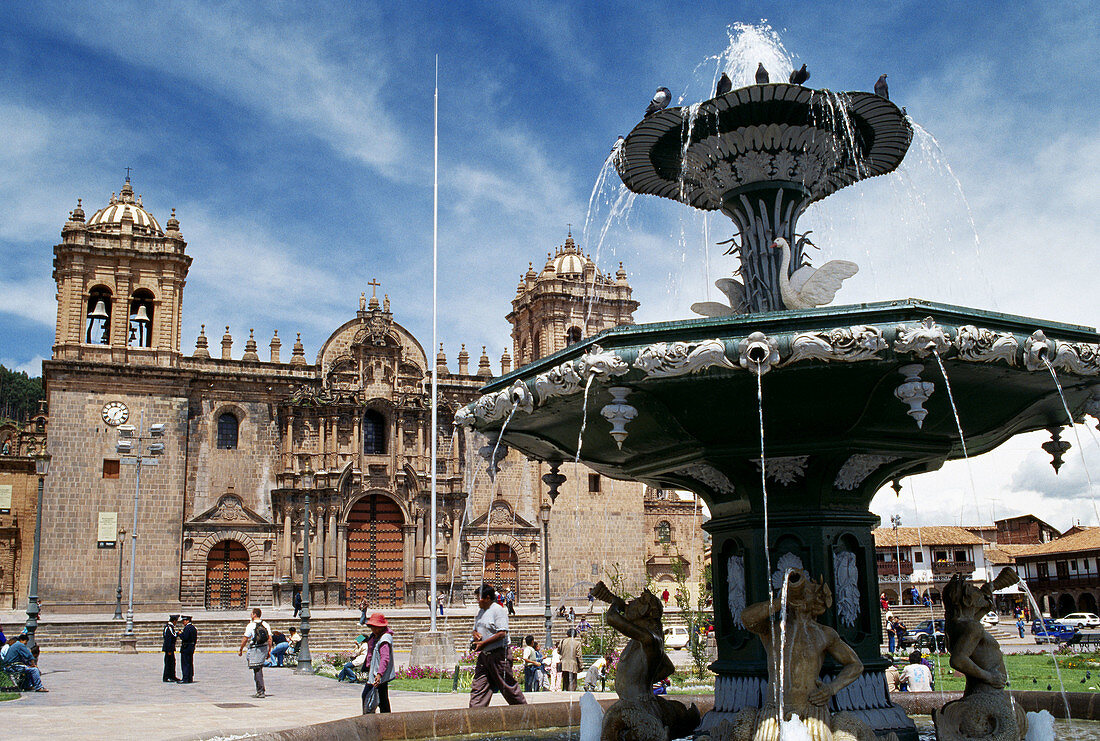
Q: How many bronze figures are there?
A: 3